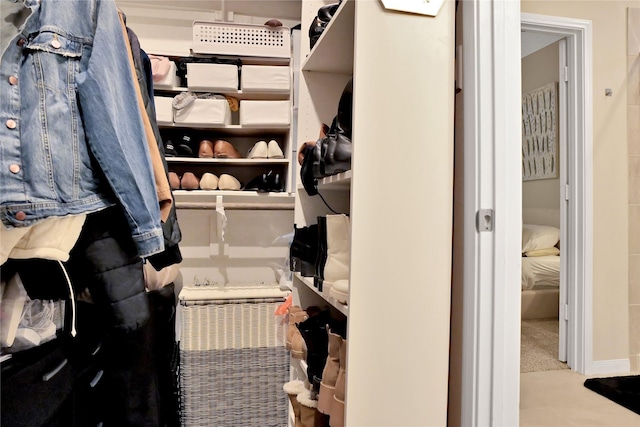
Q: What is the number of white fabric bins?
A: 6